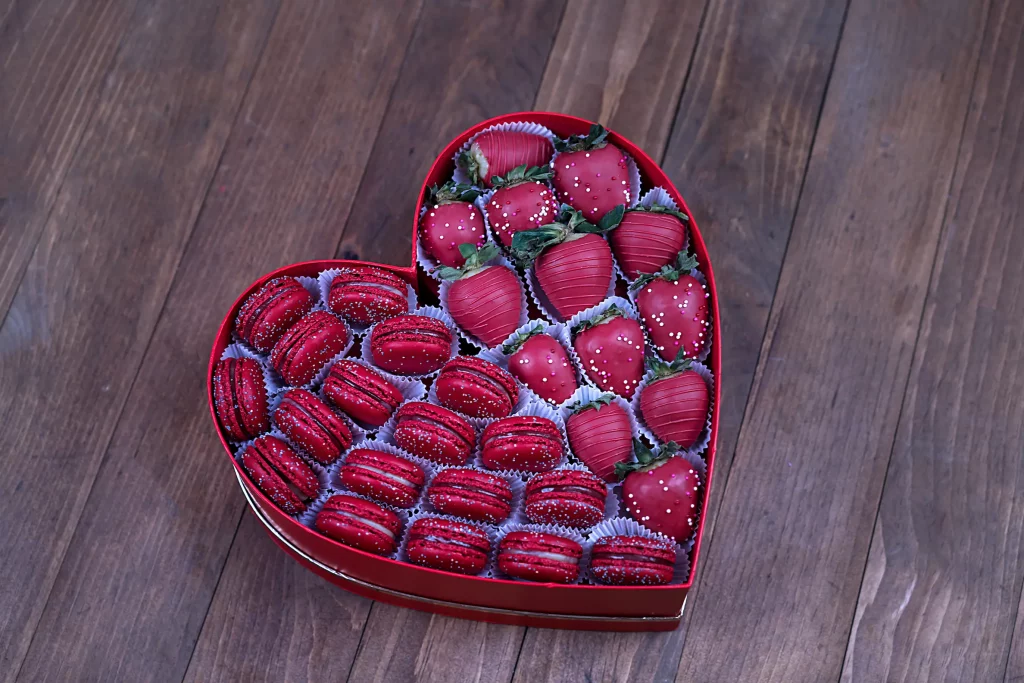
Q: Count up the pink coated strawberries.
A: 13